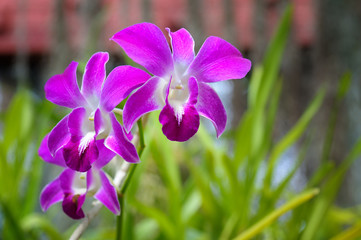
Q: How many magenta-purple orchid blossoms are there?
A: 3